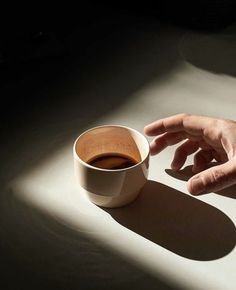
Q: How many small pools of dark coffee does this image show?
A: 1